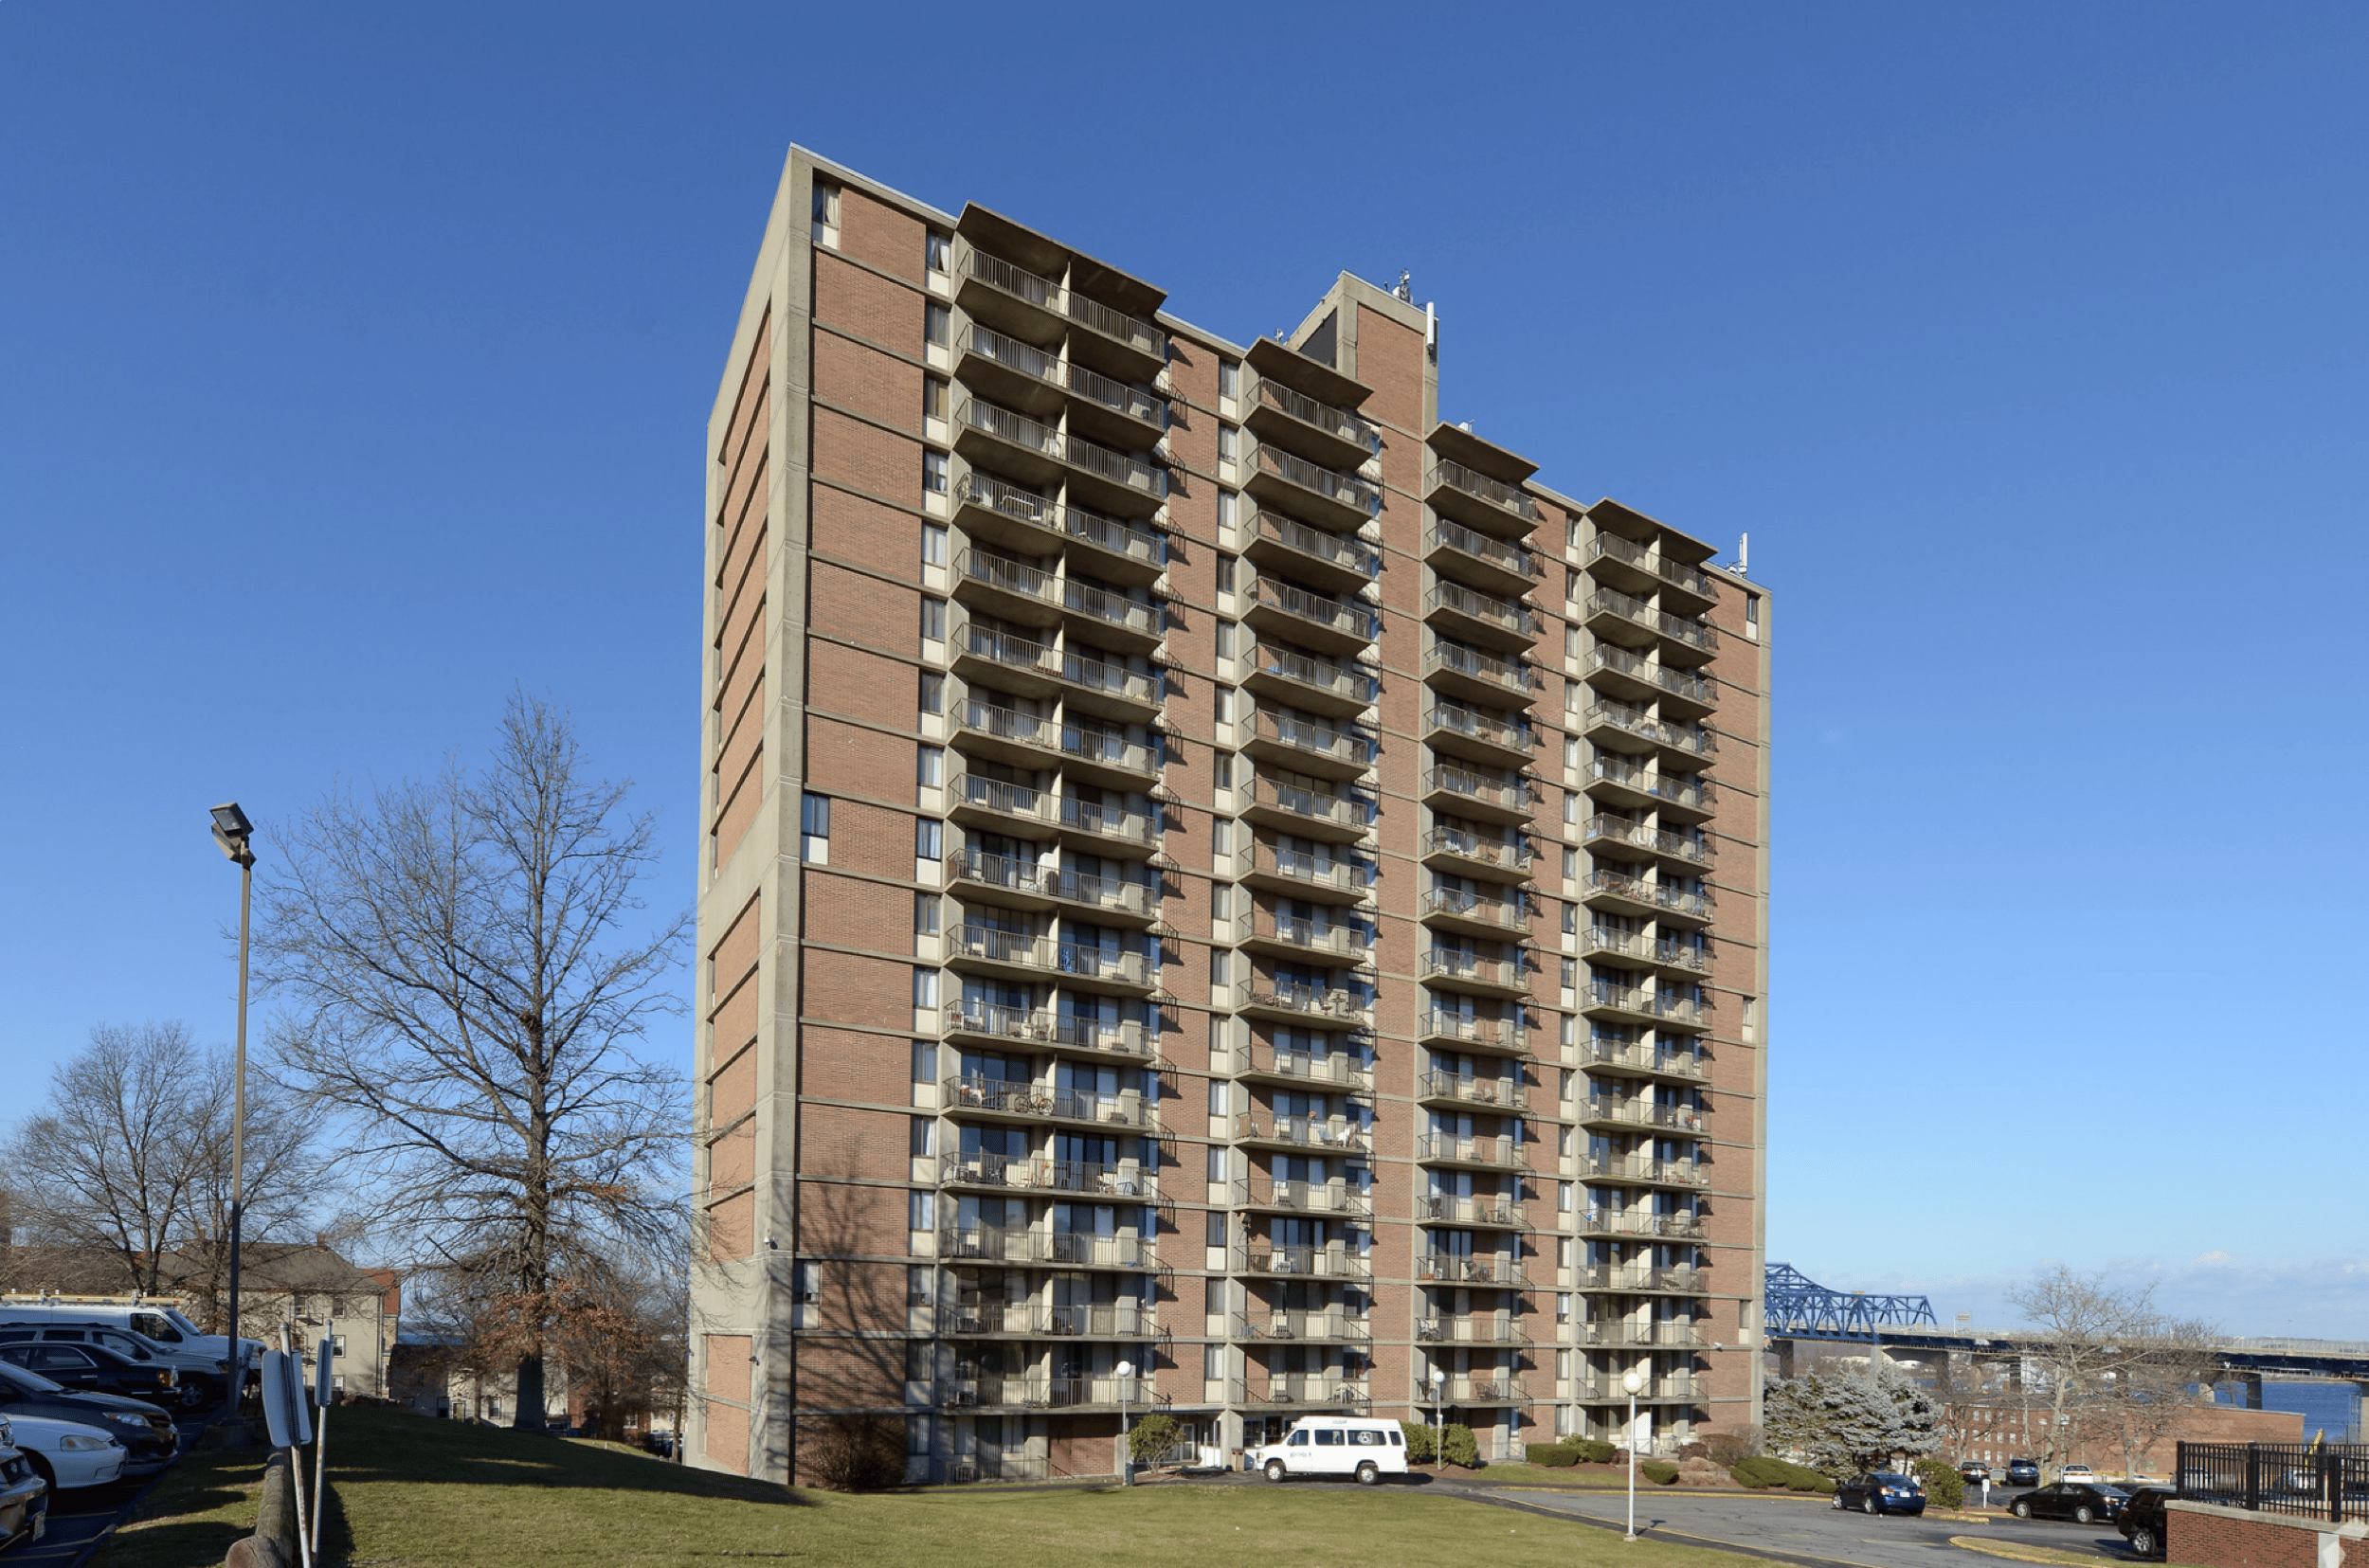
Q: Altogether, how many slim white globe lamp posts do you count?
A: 3